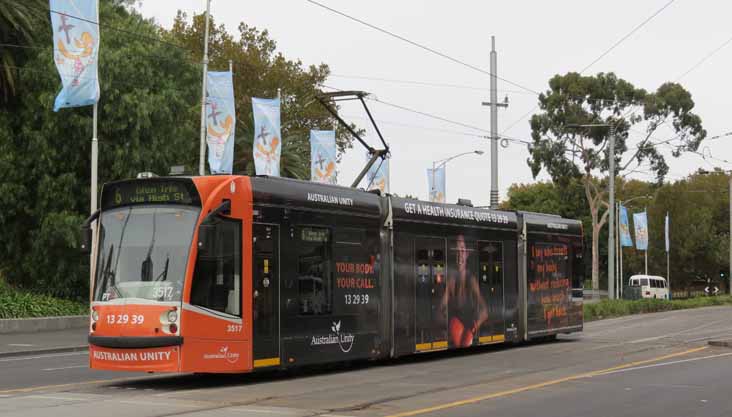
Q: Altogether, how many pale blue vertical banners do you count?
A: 9